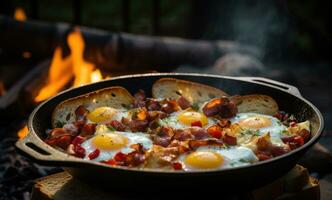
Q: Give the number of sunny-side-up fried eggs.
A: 5